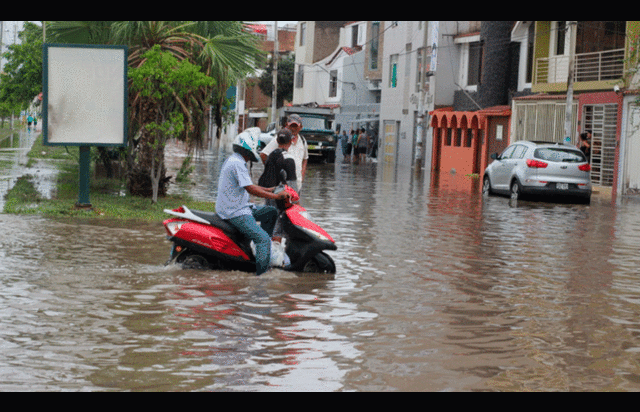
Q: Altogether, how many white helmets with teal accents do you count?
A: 1